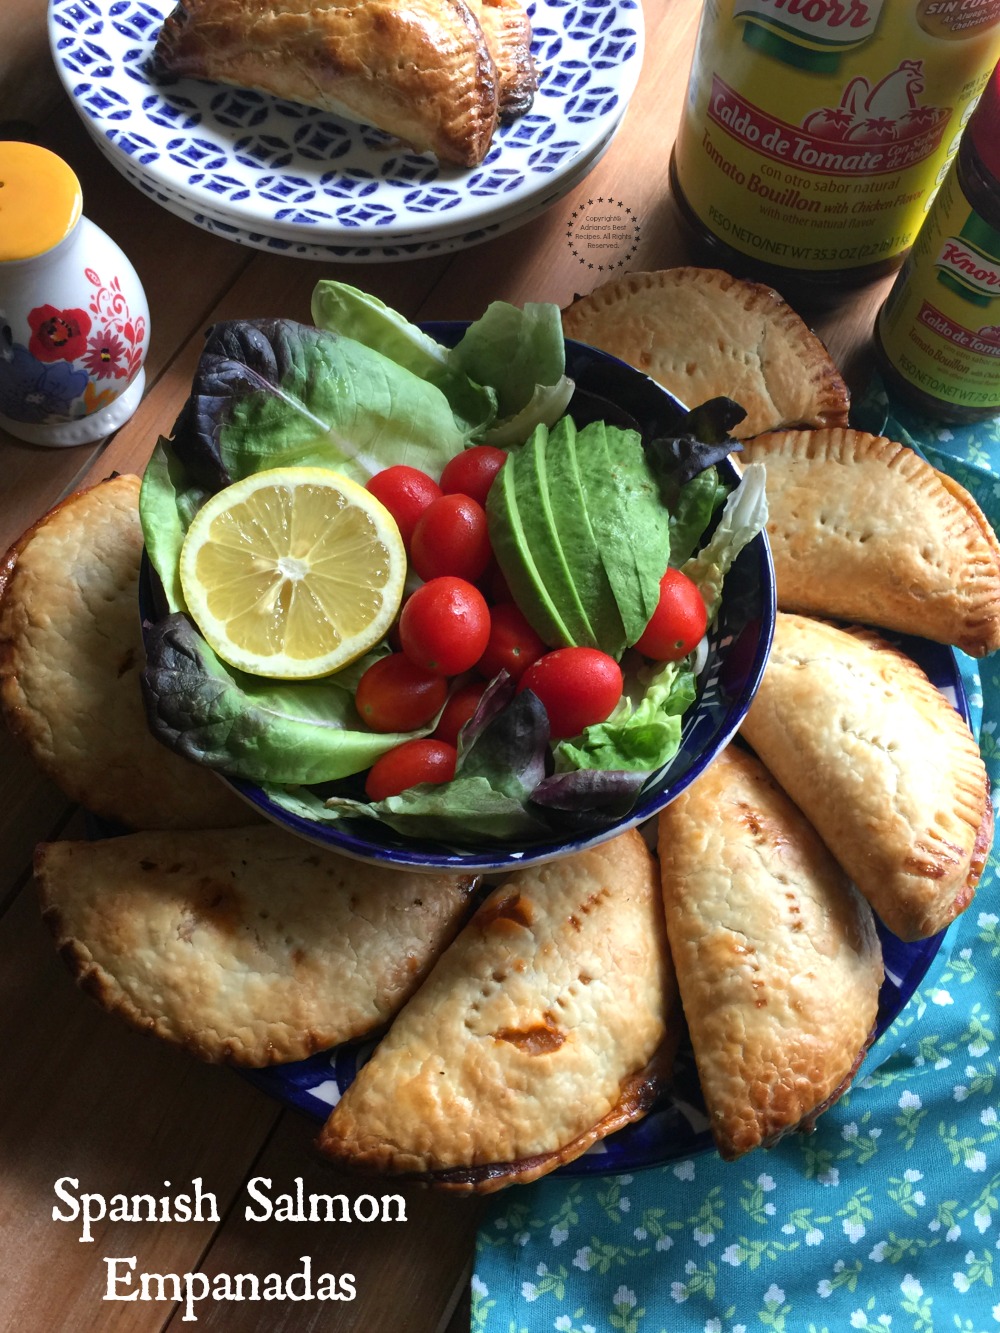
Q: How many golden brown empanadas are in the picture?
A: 9